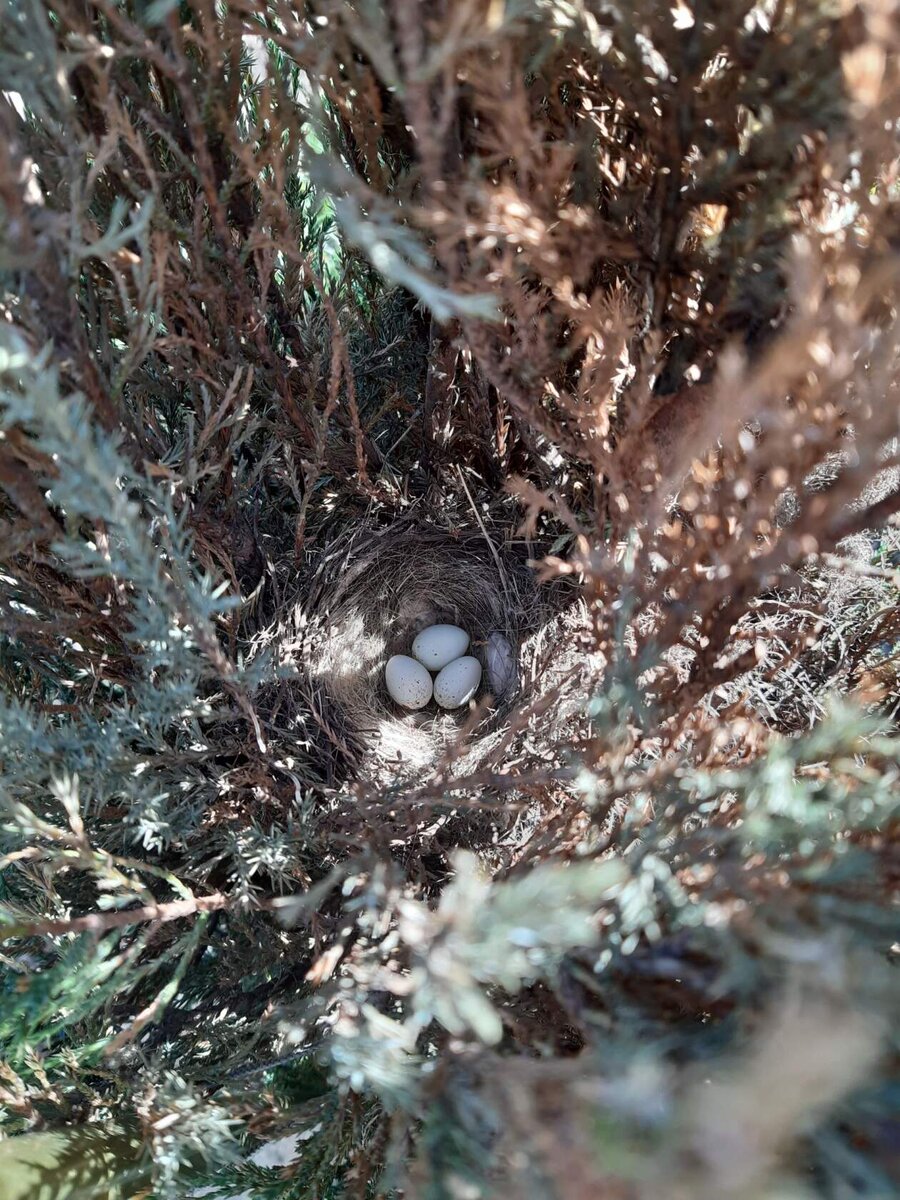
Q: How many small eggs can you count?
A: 3